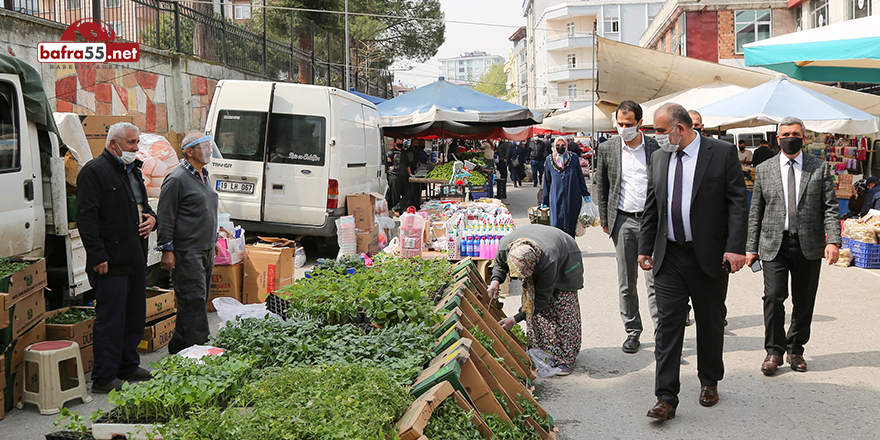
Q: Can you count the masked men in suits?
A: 3